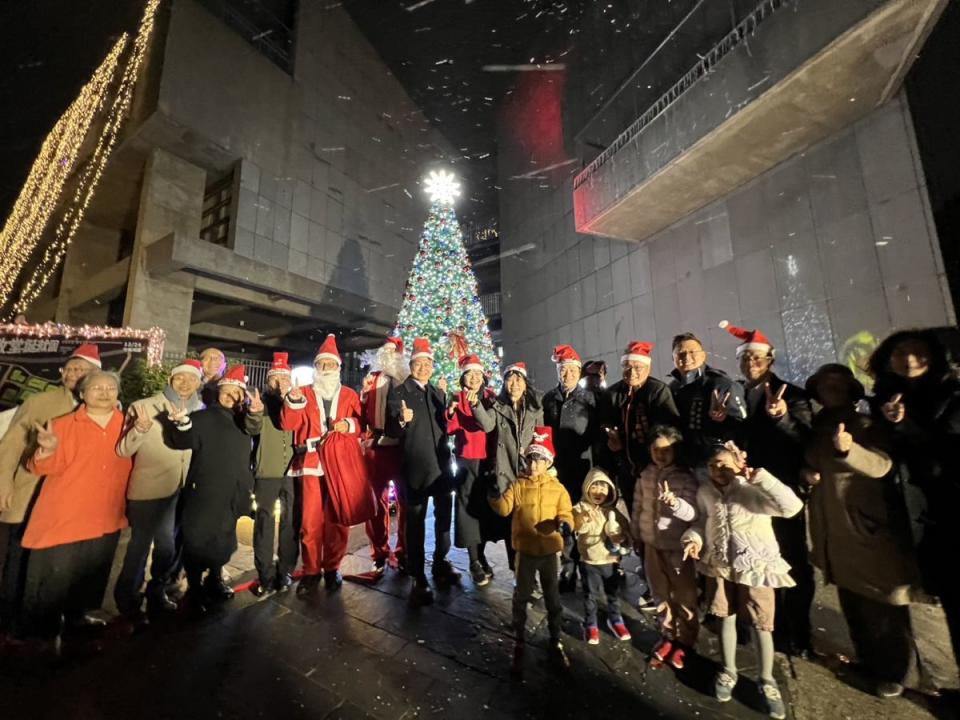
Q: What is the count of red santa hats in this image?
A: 13